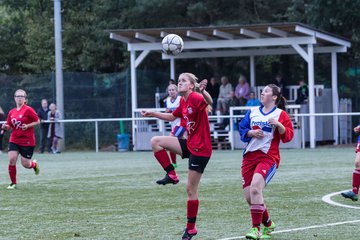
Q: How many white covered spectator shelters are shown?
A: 1